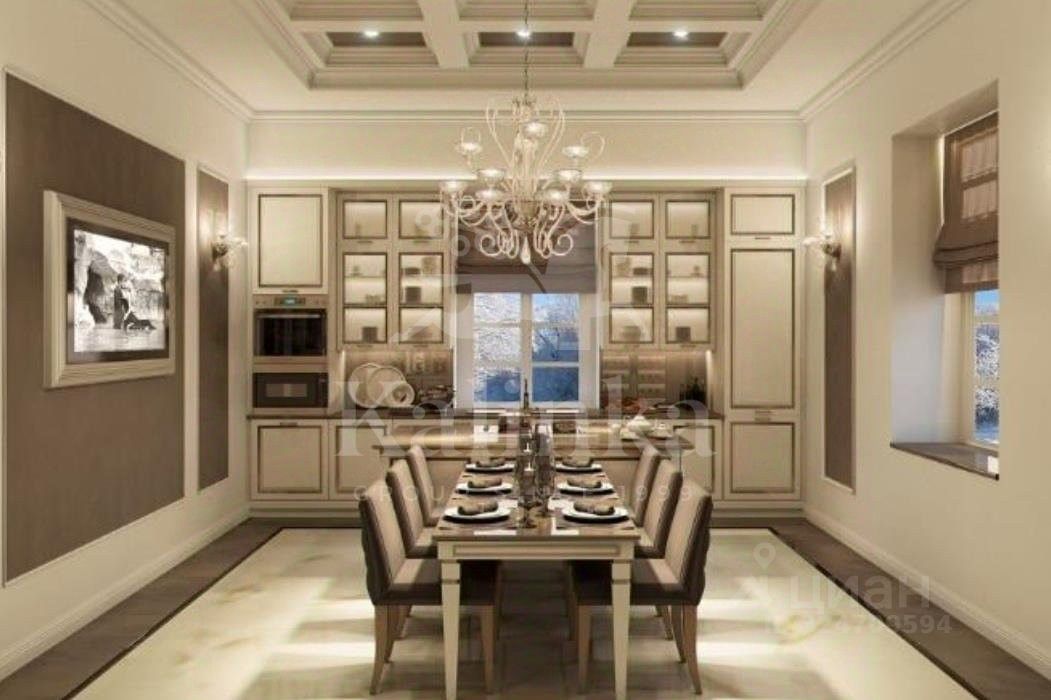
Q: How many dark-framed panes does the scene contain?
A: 12